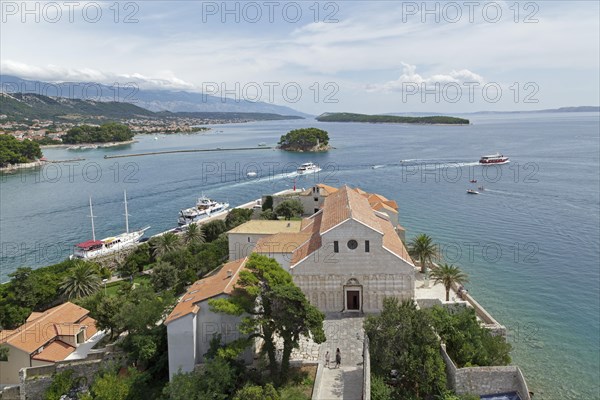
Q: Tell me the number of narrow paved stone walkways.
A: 1